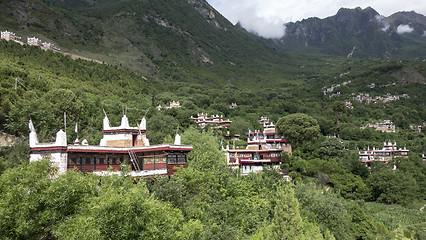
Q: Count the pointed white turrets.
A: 6